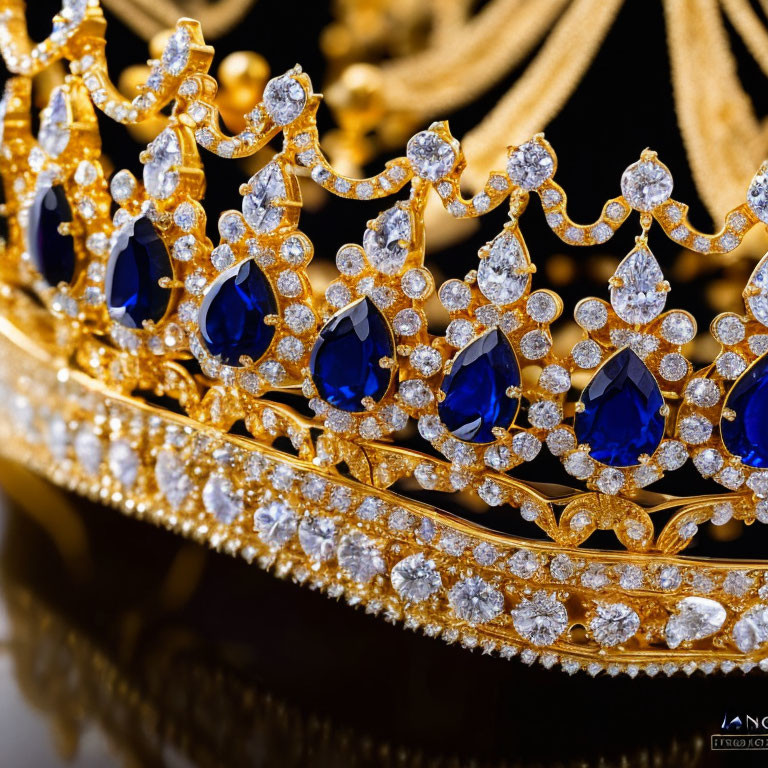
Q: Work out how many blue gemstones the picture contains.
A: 7